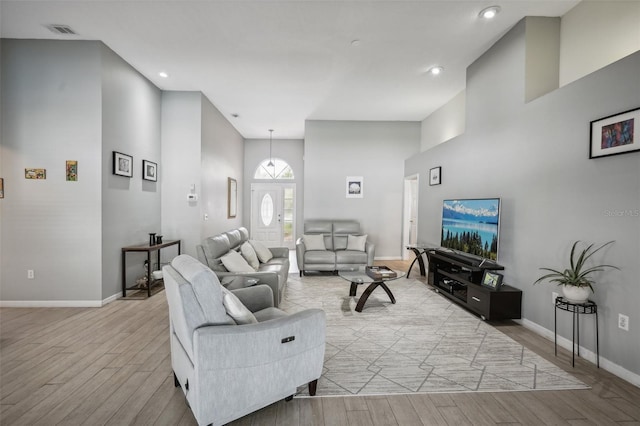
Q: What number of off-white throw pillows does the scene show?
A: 6